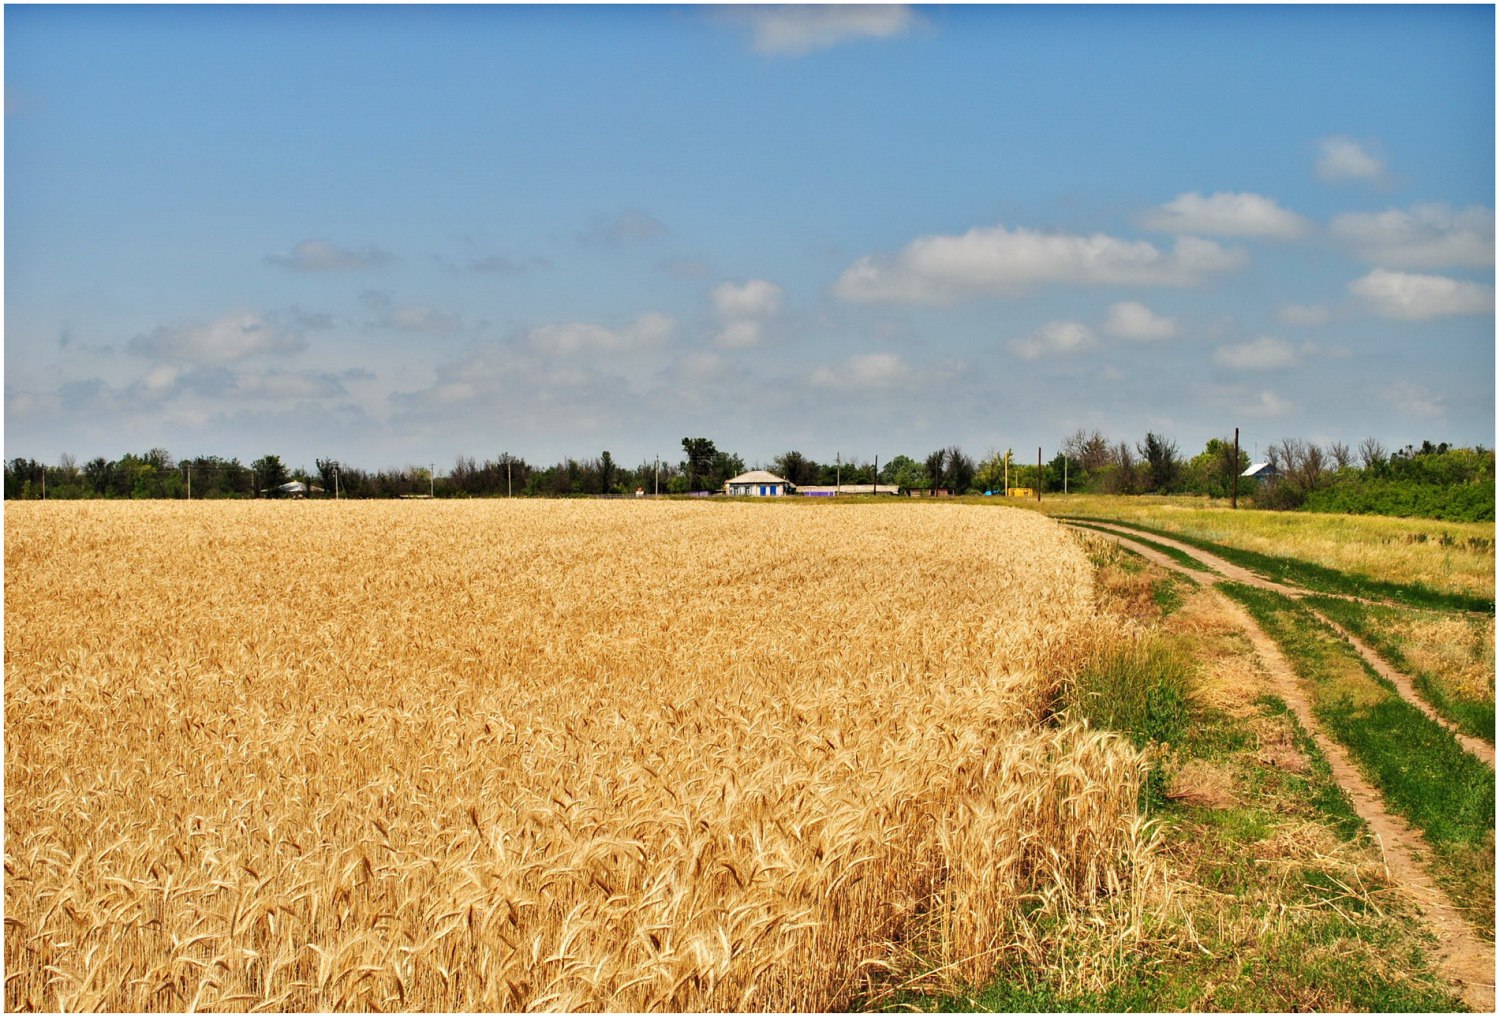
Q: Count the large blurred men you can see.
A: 0